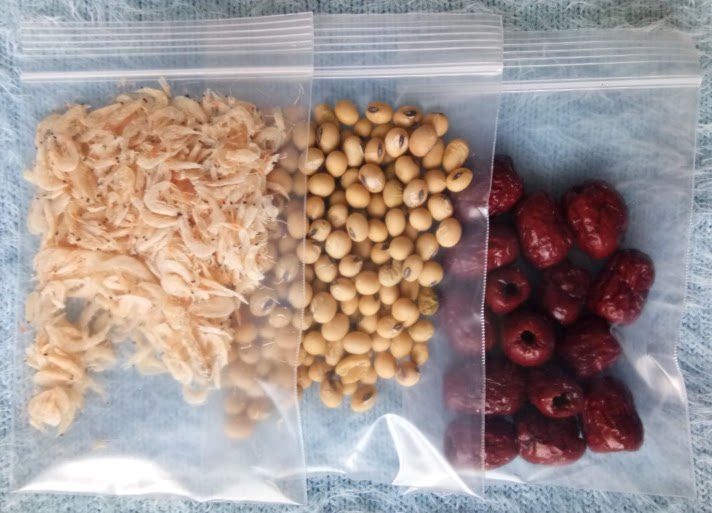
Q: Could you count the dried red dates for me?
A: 15